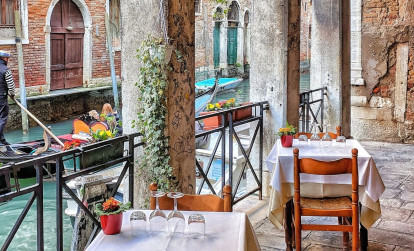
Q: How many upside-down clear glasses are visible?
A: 8